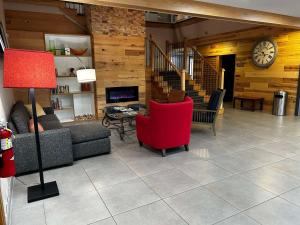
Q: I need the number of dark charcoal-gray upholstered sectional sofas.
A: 1